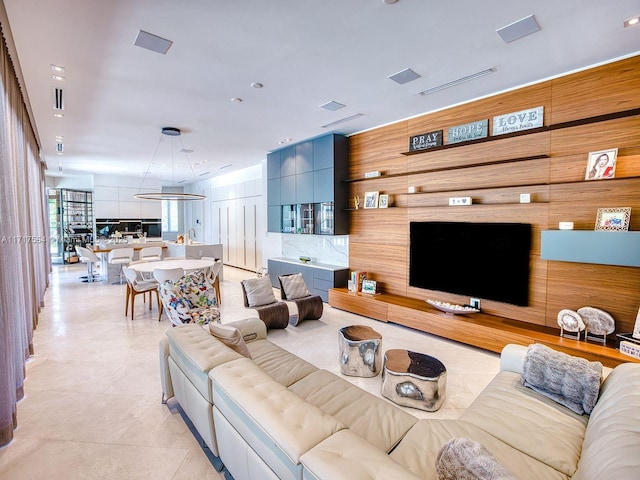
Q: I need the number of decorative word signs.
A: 3